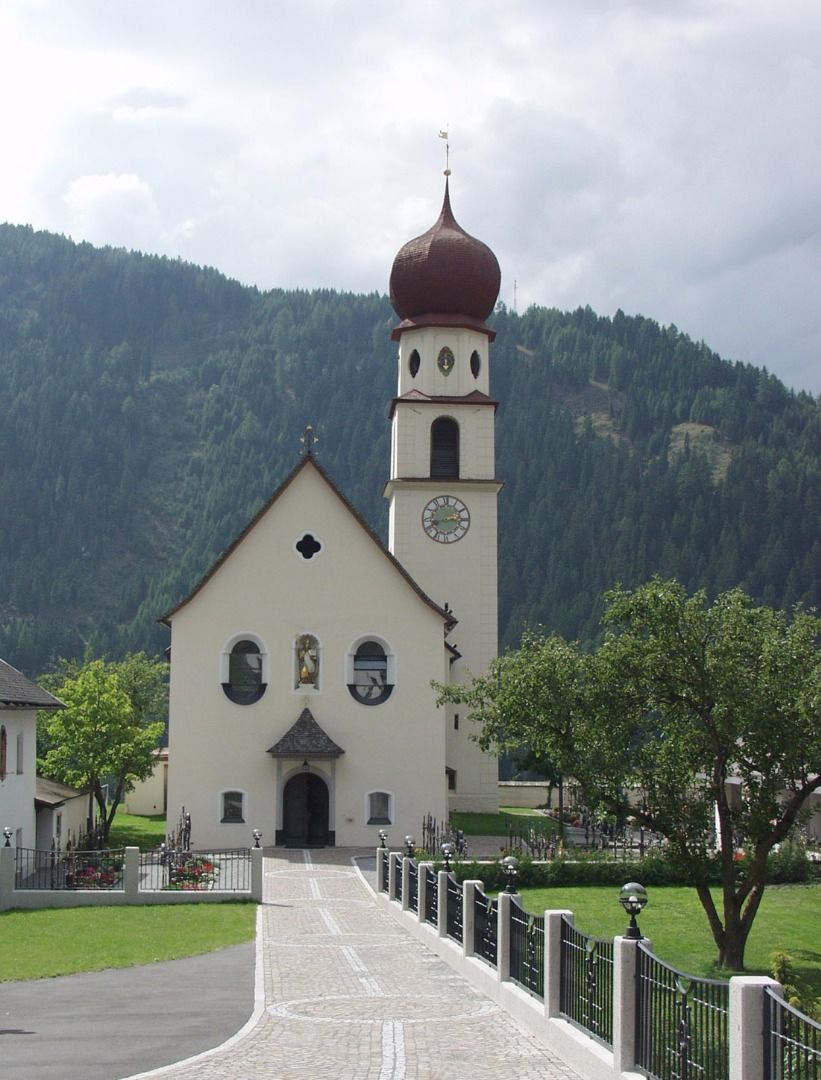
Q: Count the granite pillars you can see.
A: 13